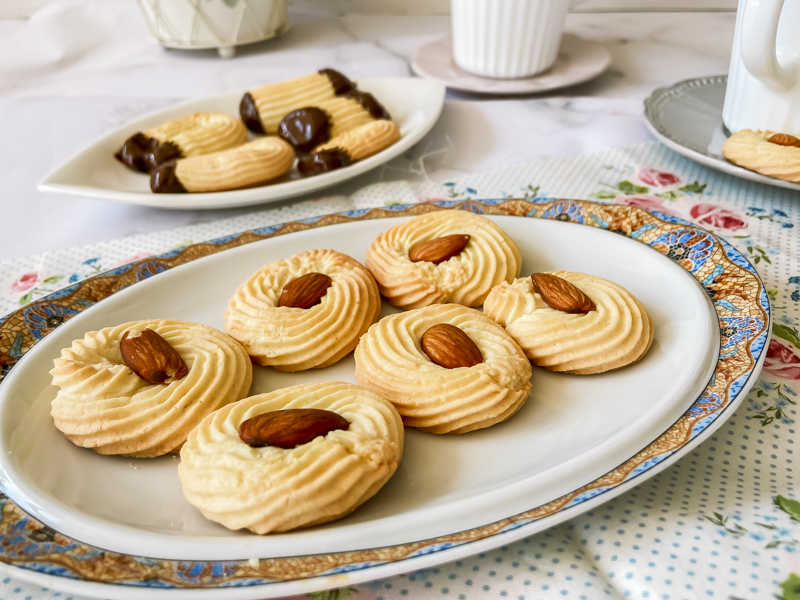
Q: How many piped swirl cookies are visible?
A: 7